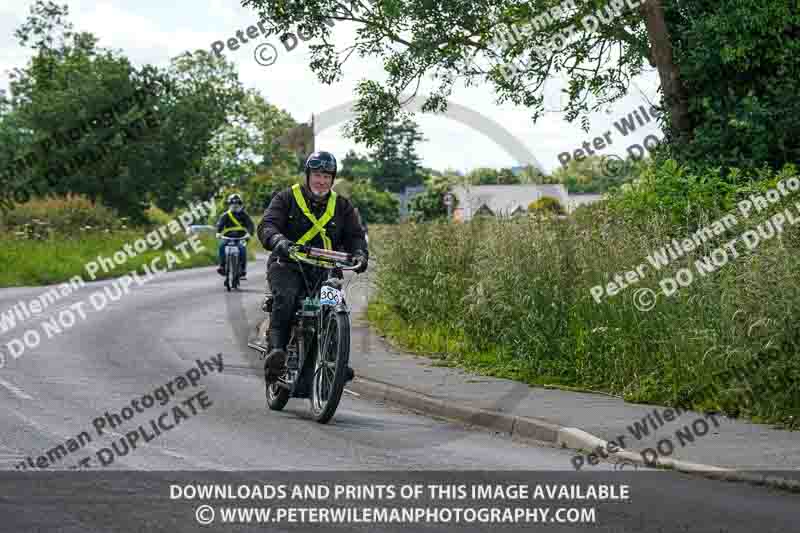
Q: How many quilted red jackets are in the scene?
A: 0